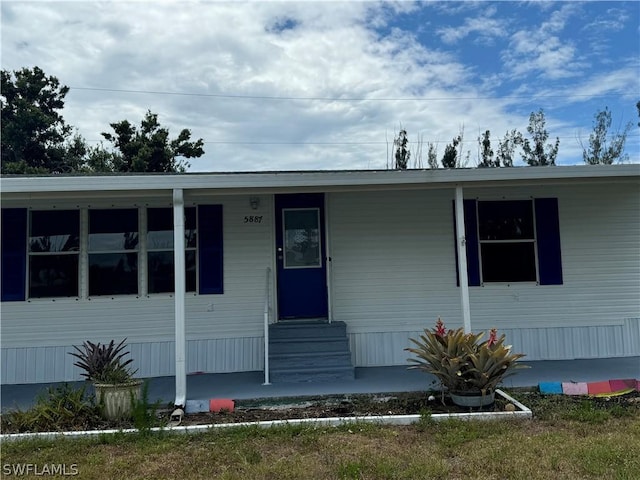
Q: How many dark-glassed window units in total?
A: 4